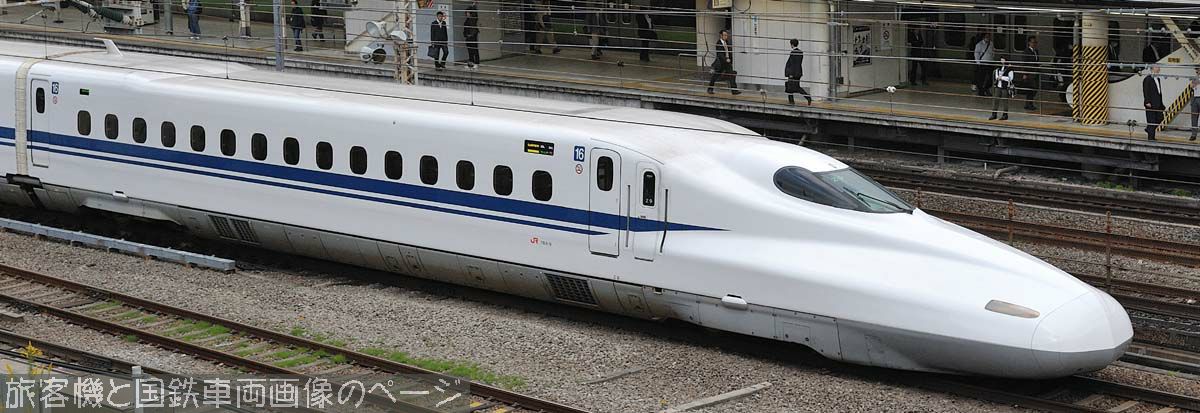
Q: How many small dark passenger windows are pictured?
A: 15